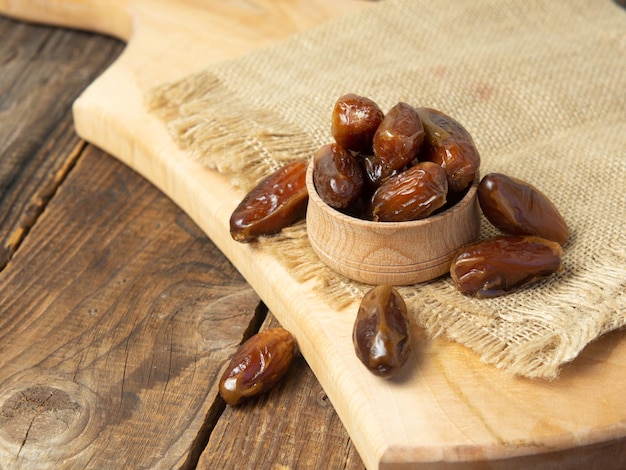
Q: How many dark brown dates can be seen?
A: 11